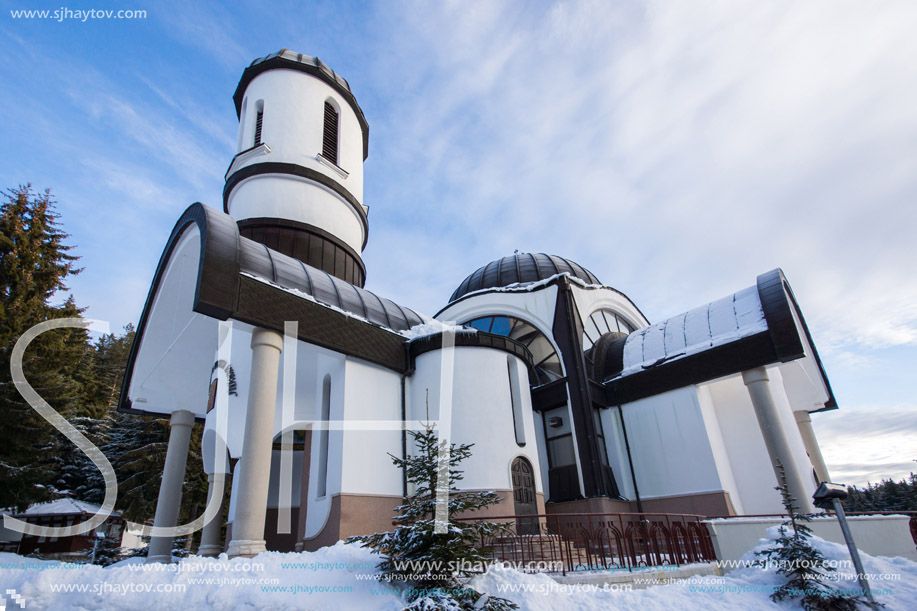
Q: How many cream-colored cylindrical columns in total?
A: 5